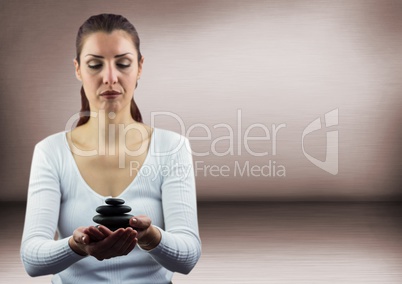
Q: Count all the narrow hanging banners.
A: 0